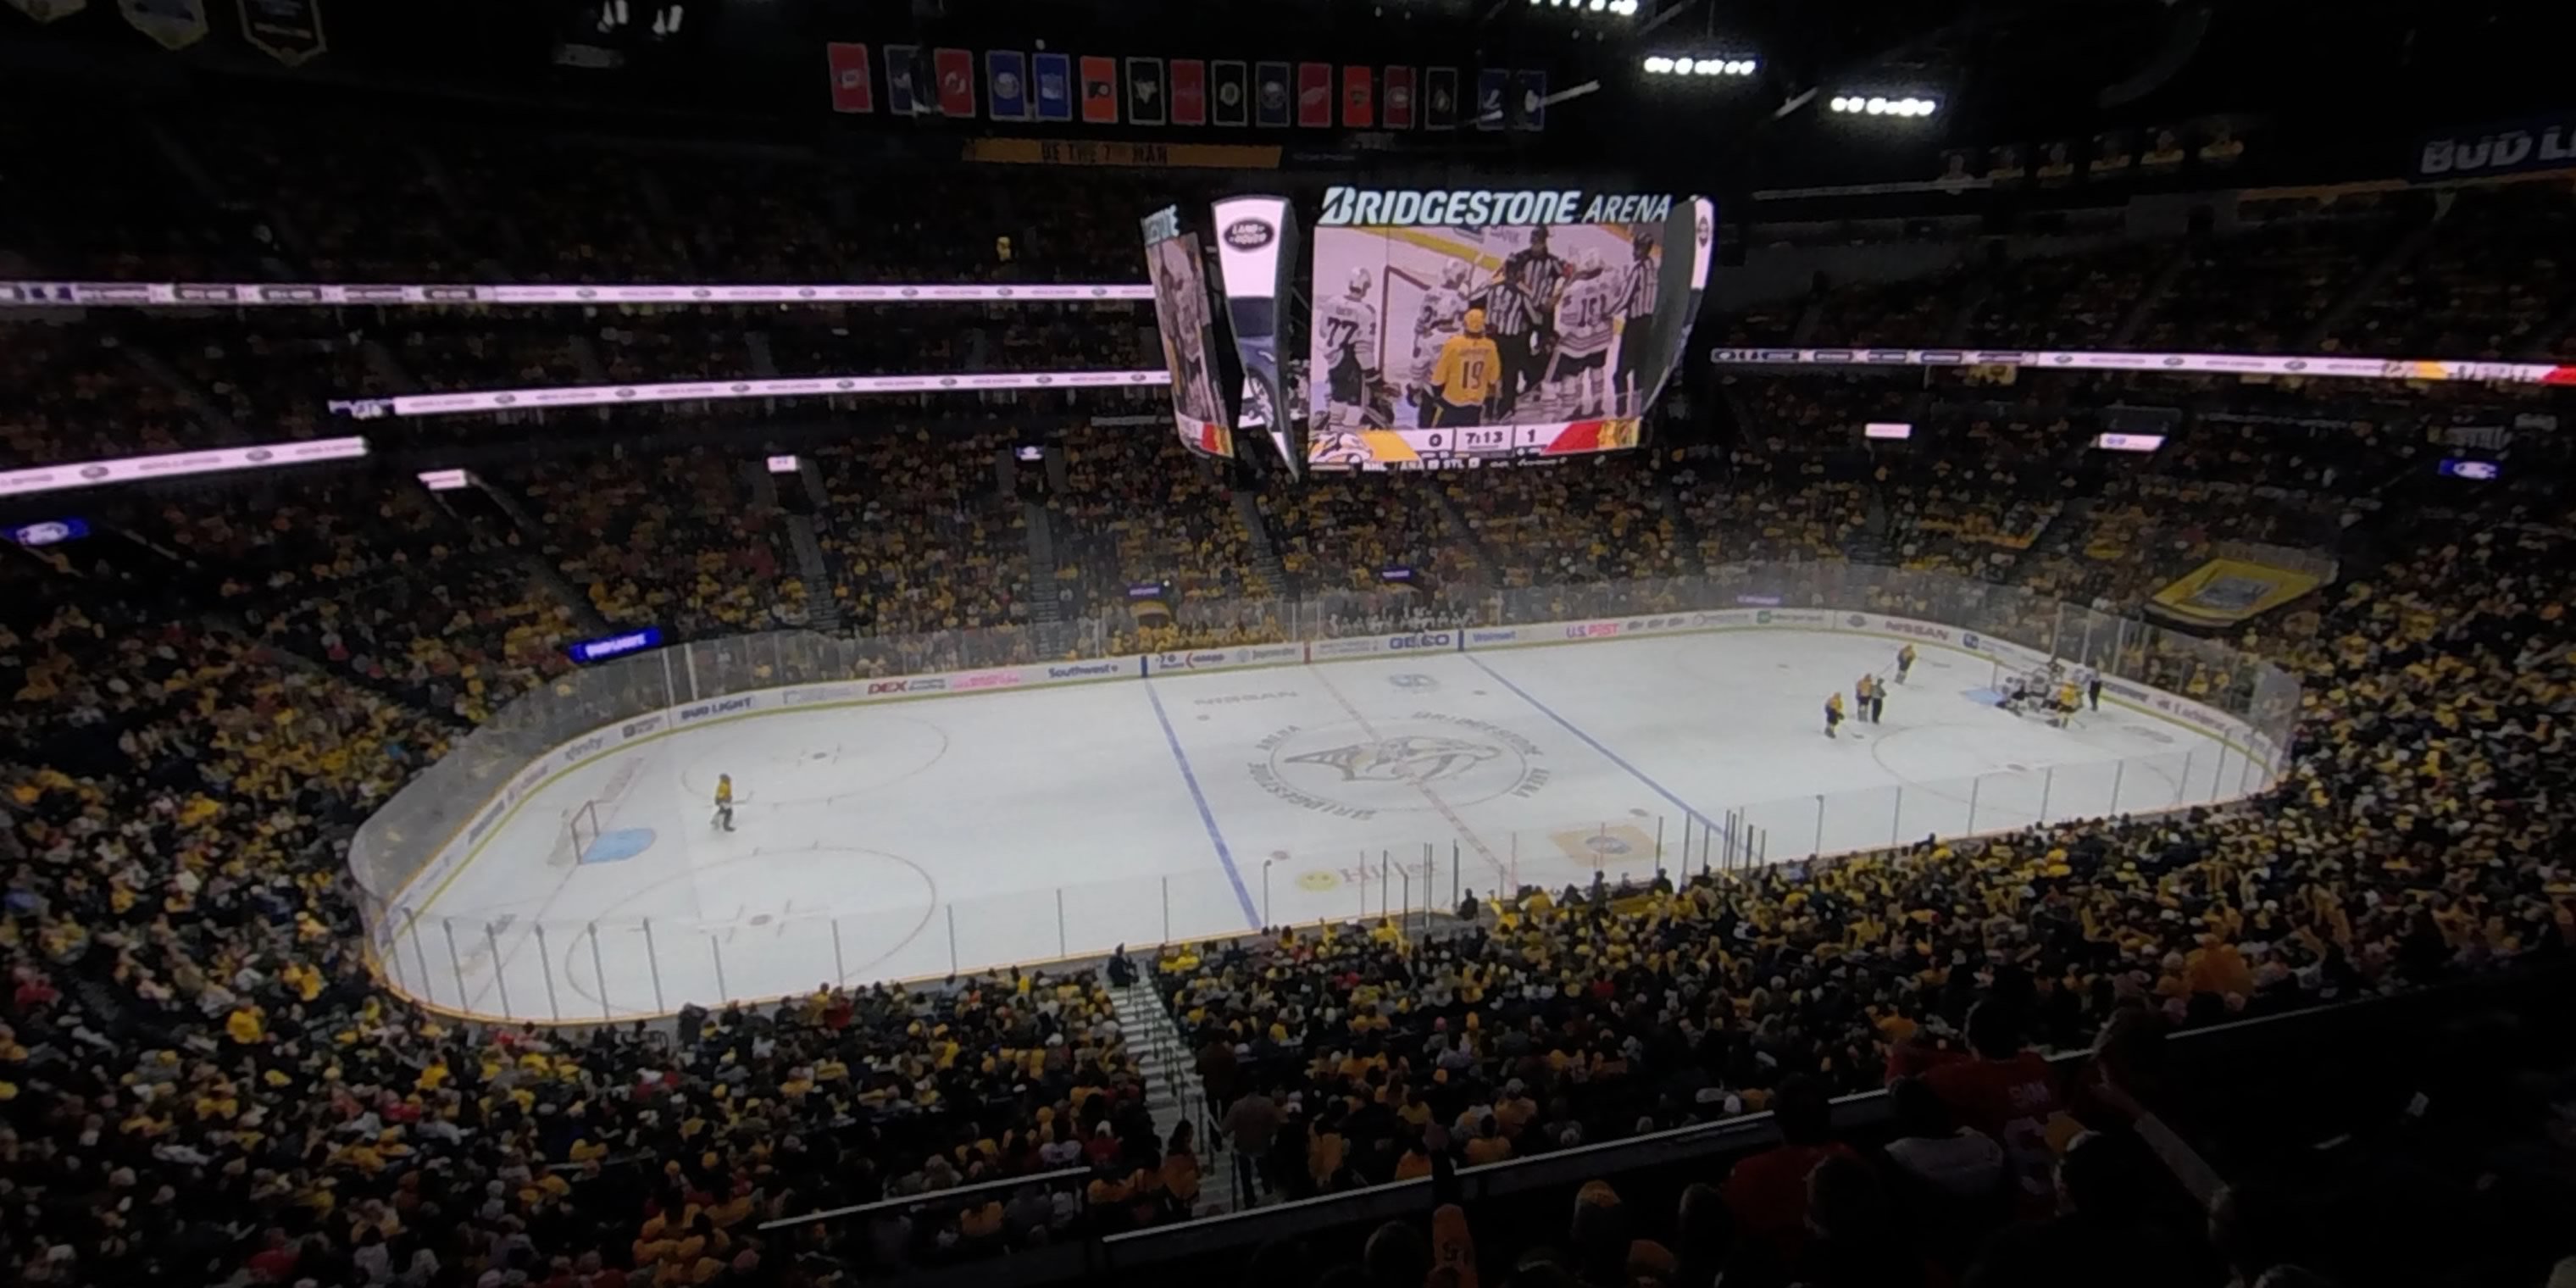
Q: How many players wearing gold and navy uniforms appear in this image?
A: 5